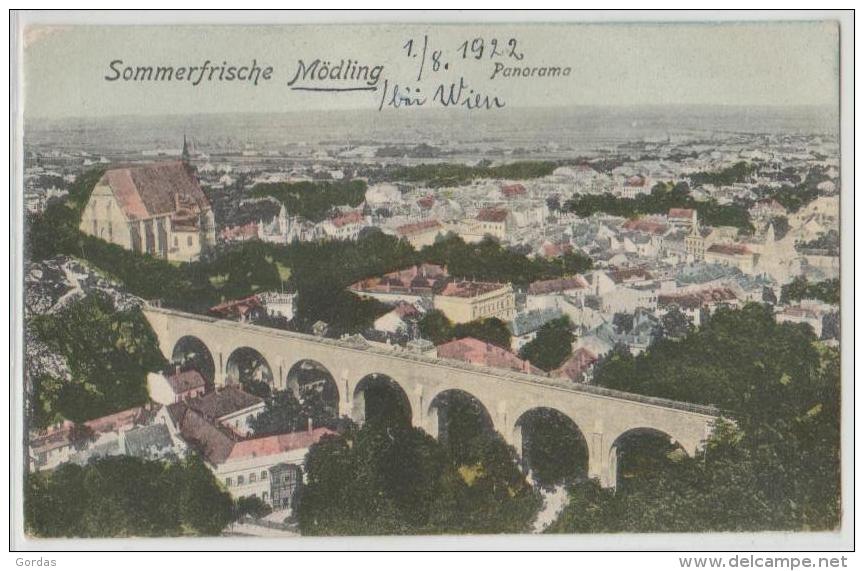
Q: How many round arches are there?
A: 7